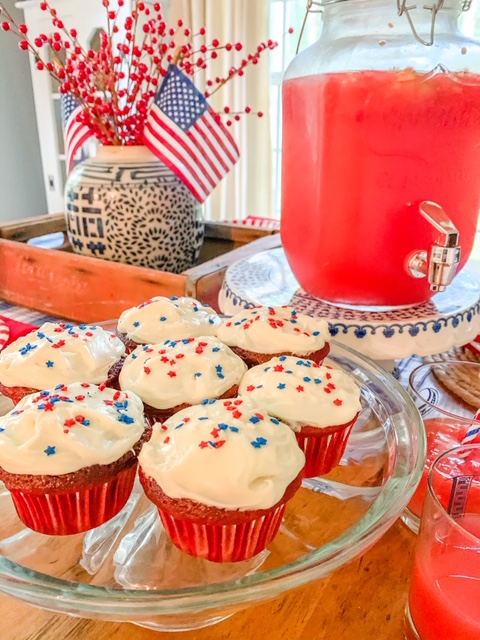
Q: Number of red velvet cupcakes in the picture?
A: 7